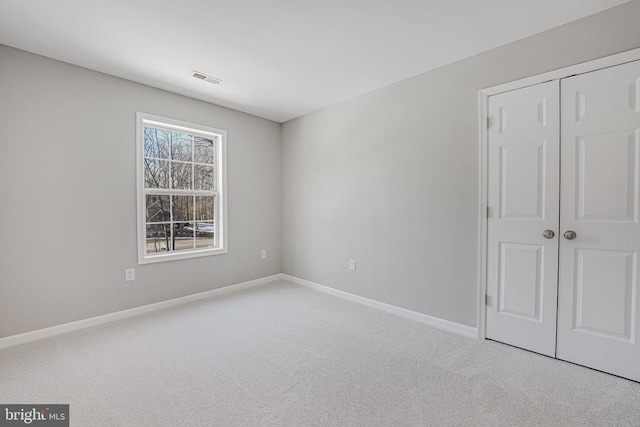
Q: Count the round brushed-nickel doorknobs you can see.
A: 2